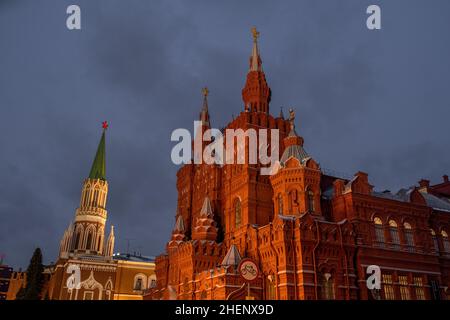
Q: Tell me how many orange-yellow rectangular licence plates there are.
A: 0